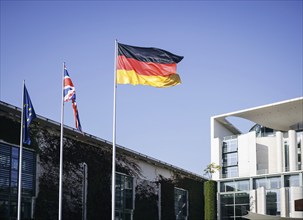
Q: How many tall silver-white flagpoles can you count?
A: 3